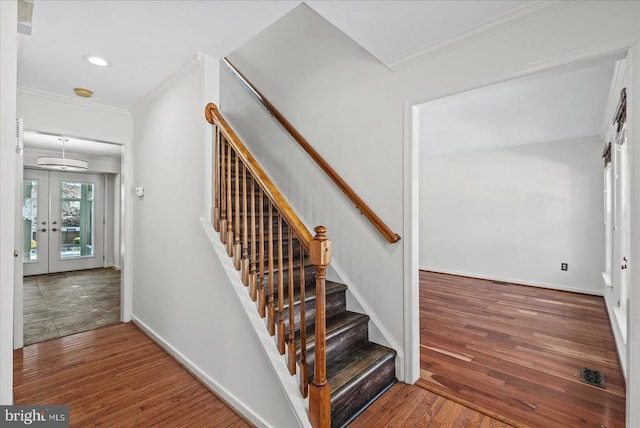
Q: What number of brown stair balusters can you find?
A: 11